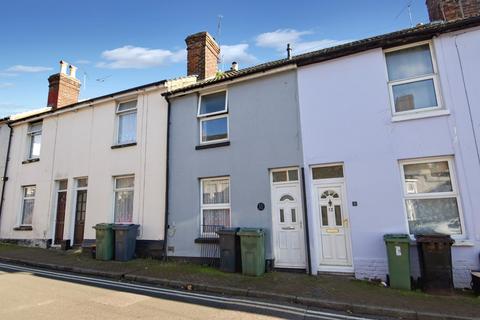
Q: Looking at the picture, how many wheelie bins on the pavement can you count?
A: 6